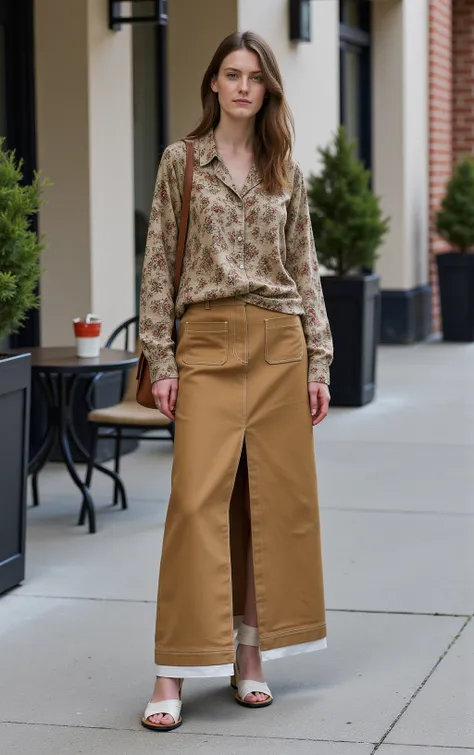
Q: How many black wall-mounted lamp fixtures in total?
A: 2